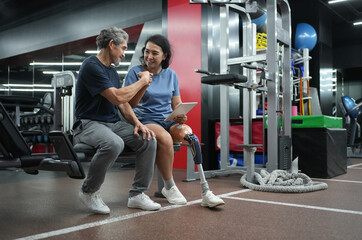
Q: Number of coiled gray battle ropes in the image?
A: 1